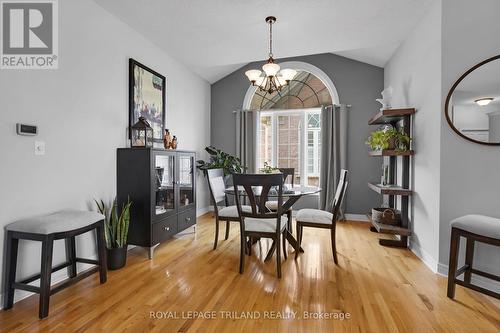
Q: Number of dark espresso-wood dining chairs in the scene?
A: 4